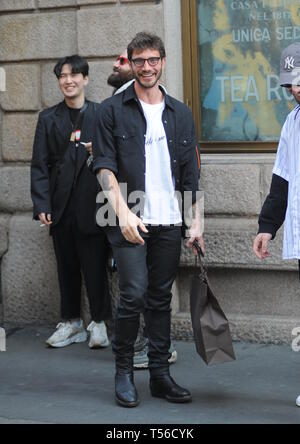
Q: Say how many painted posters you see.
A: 1